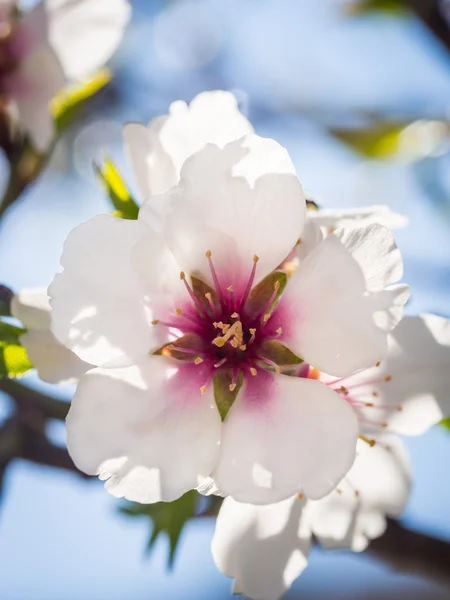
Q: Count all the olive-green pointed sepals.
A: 5